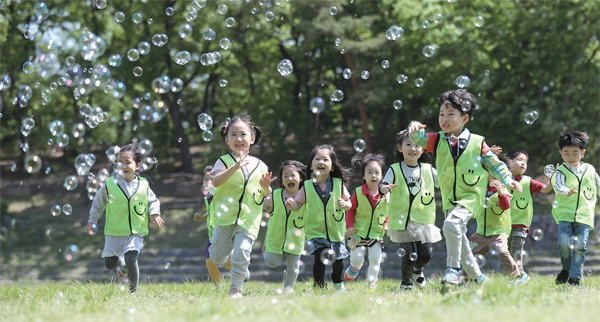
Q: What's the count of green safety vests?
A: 11